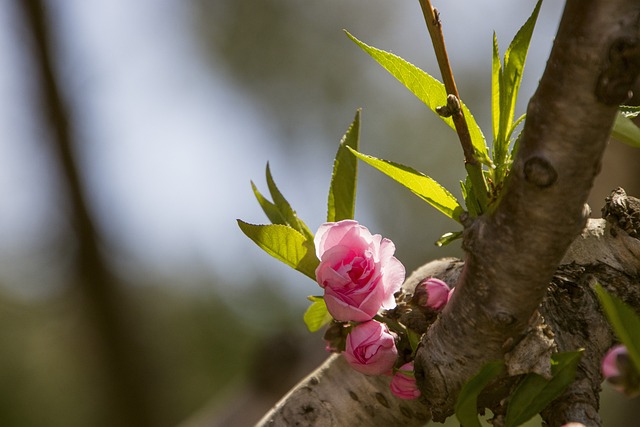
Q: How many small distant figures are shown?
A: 0